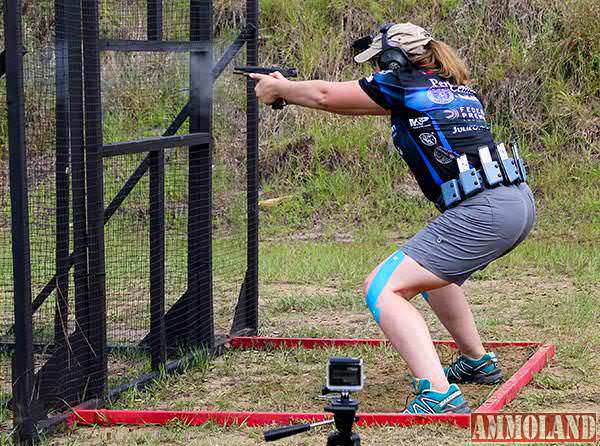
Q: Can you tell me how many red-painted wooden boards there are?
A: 3